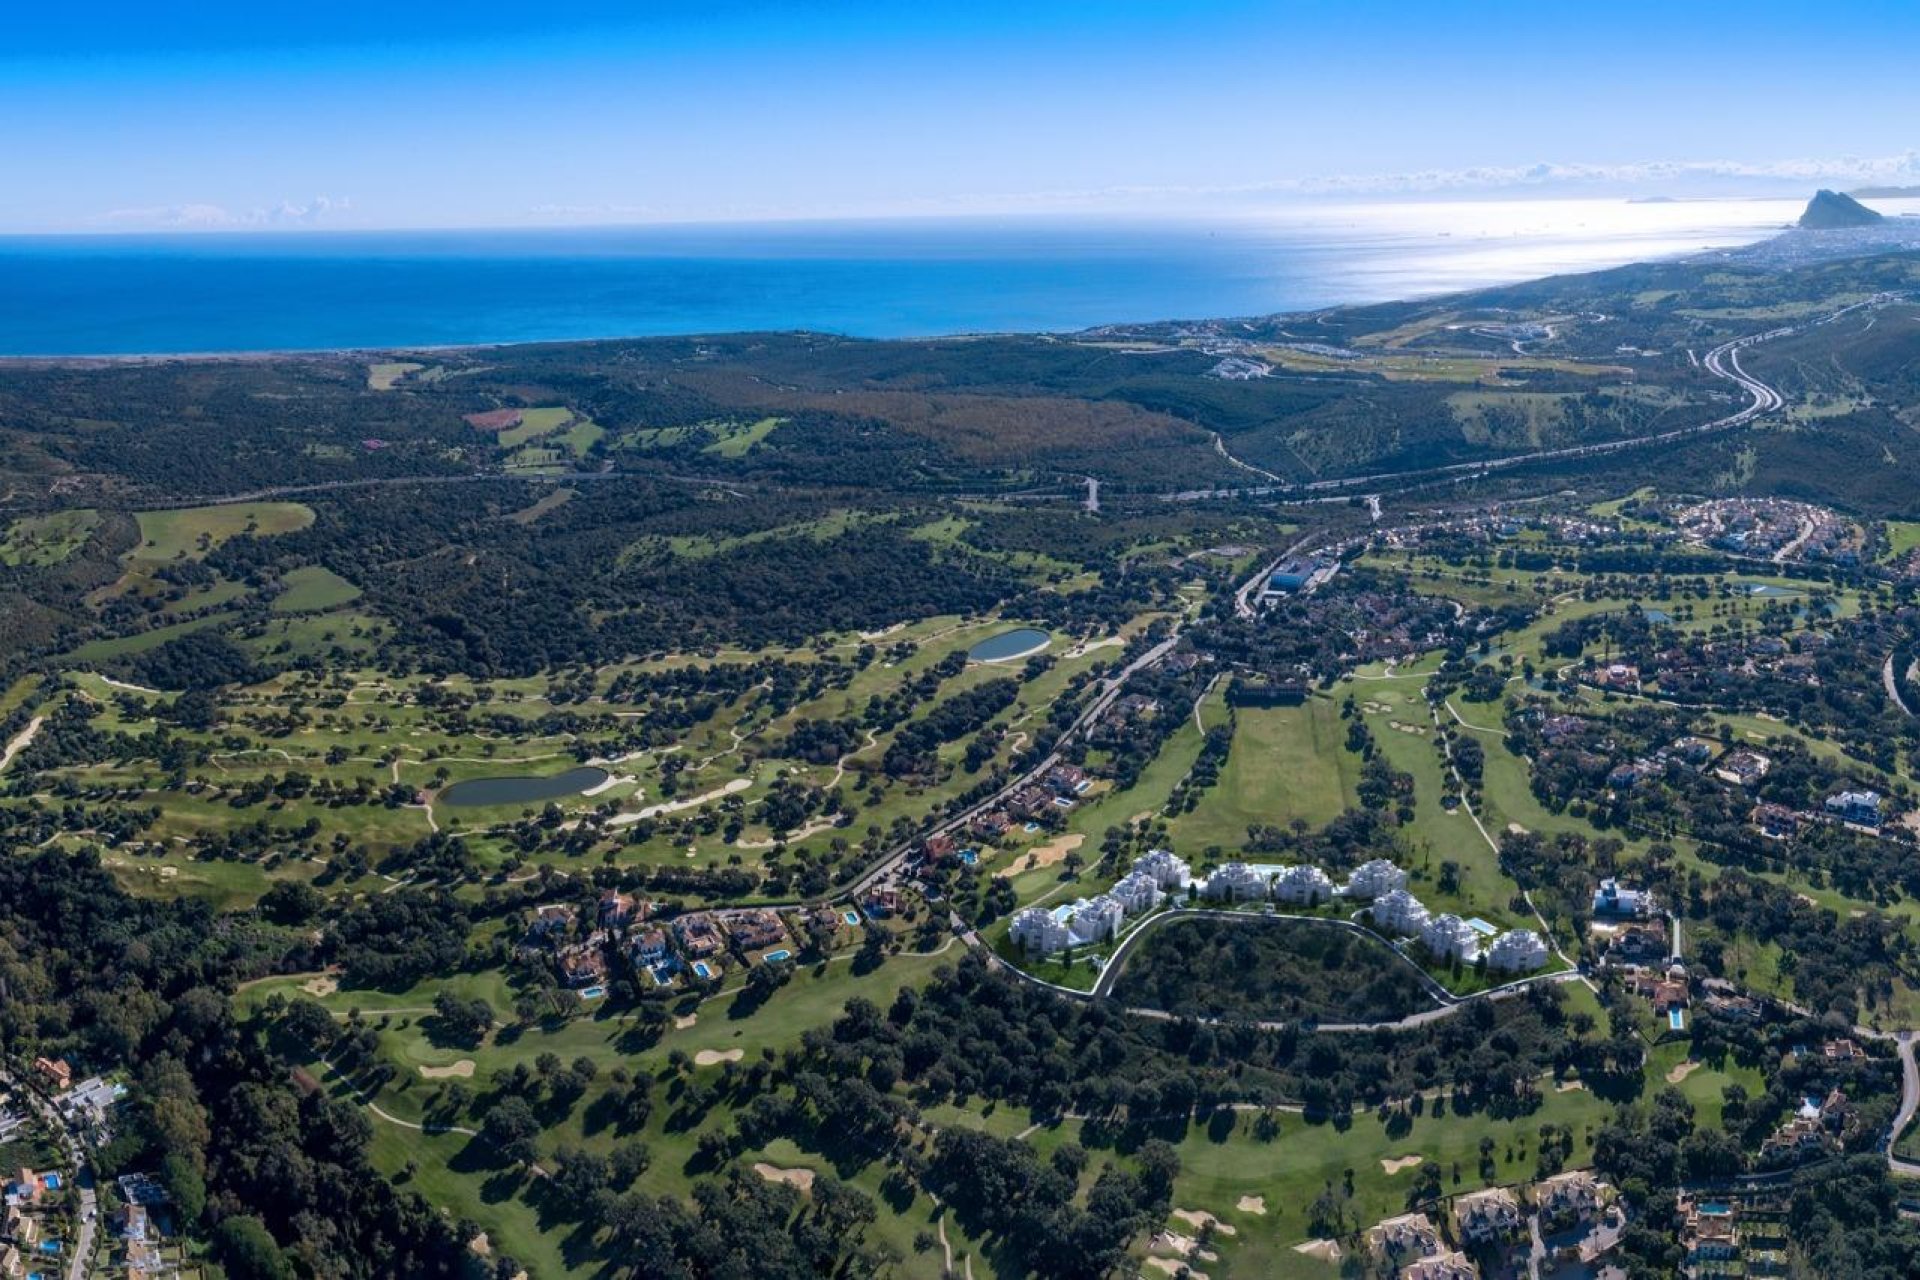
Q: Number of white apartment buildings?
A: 10